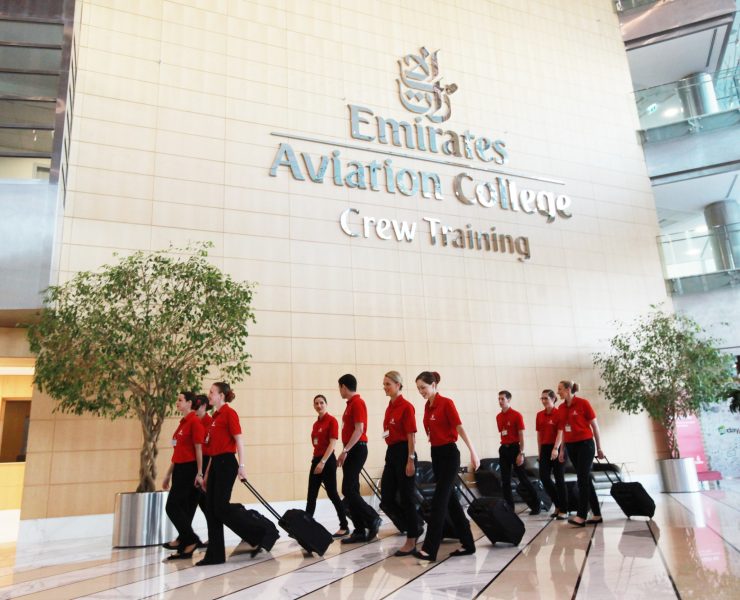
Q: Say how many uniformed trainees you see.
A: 10